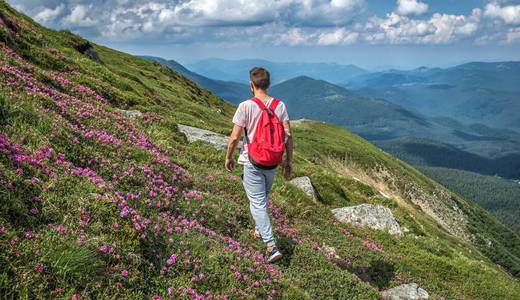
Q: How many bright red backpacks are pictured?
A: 1